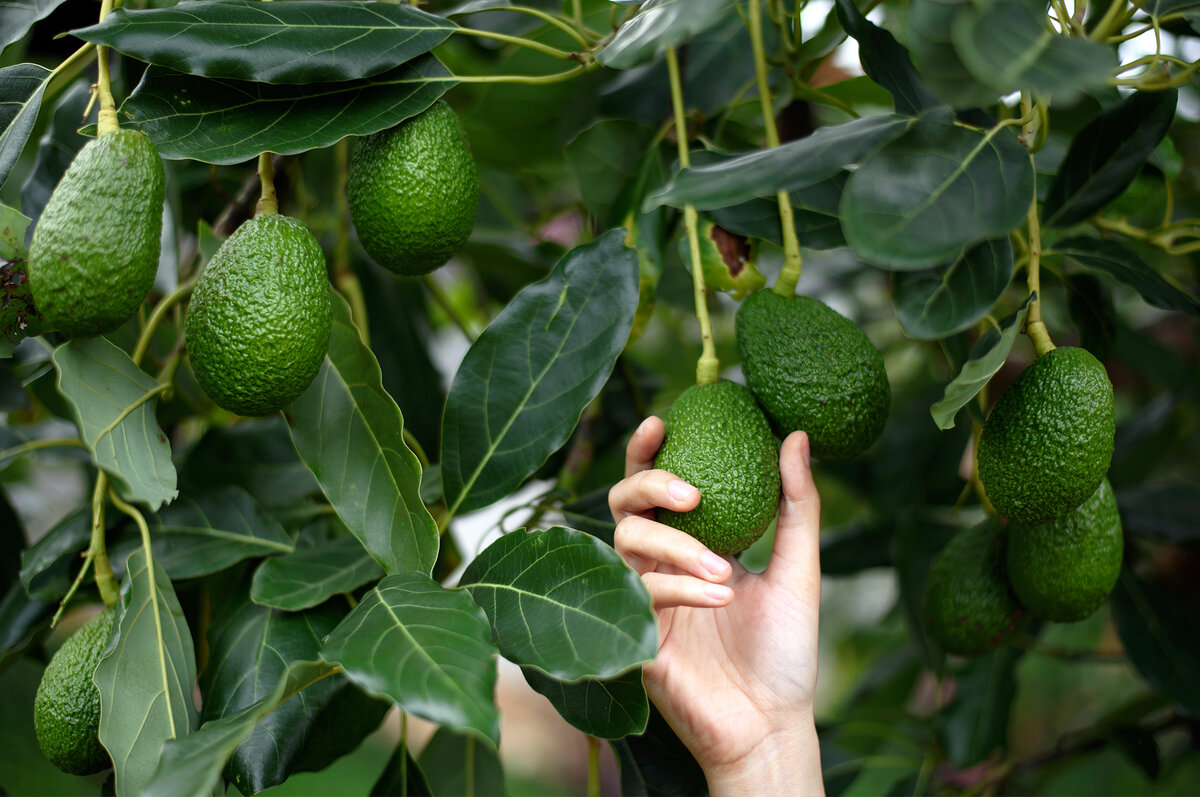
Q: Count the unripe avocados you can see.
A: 9